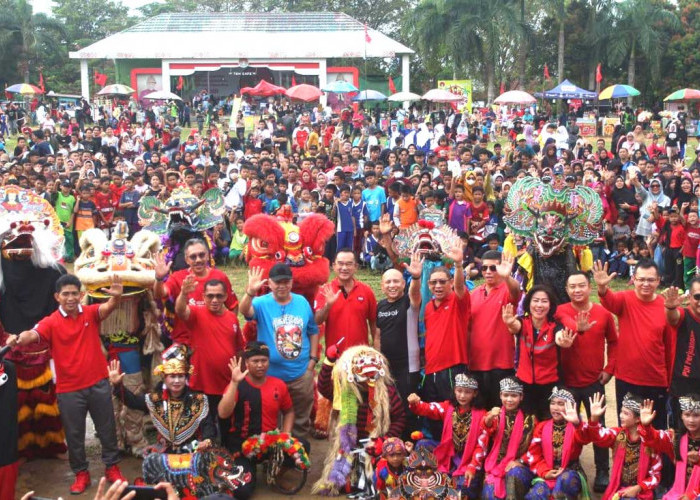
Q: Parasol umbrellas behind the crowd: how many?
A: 11